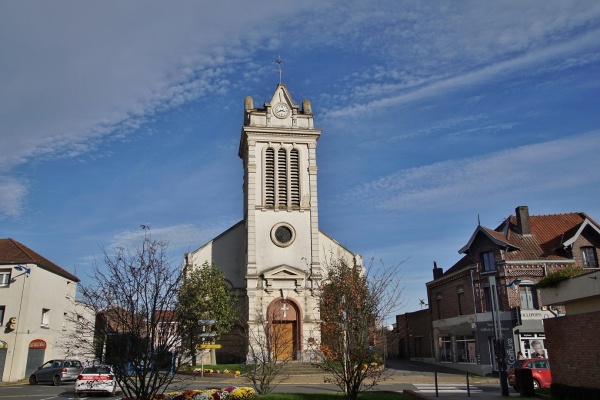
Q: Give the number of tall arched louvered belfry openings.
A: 3